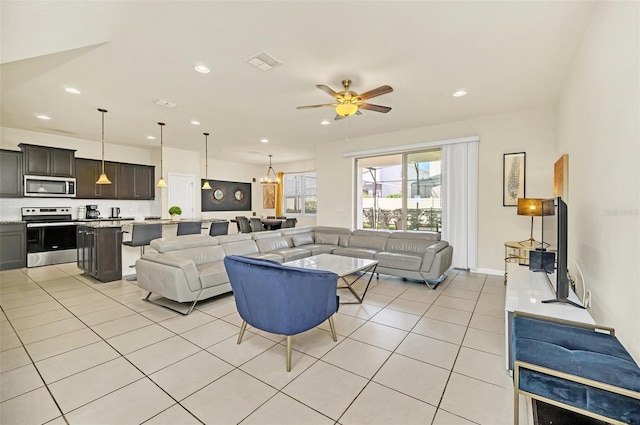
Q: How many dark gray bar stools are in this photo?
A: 3